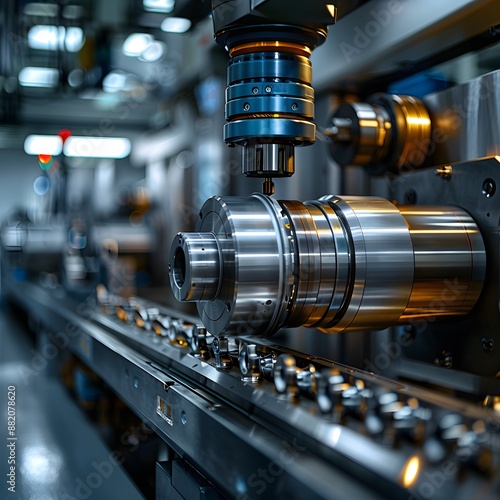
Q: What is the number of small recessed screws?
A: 4